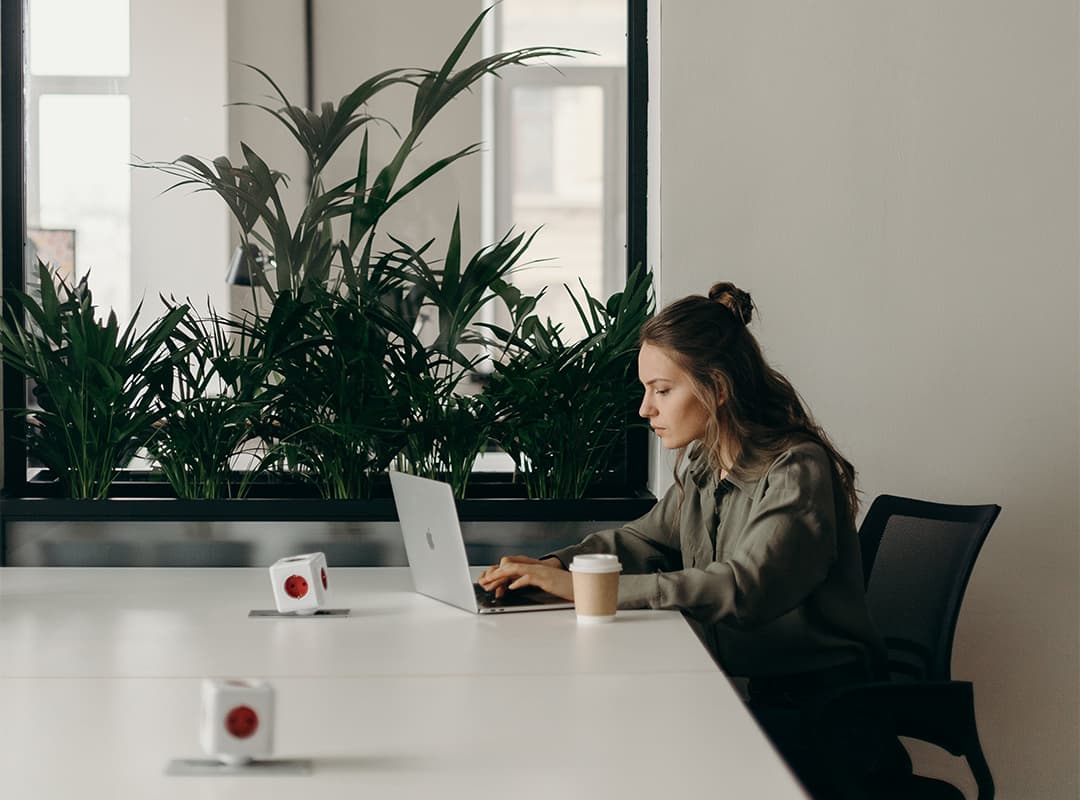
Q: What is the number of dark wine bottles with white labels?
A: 0